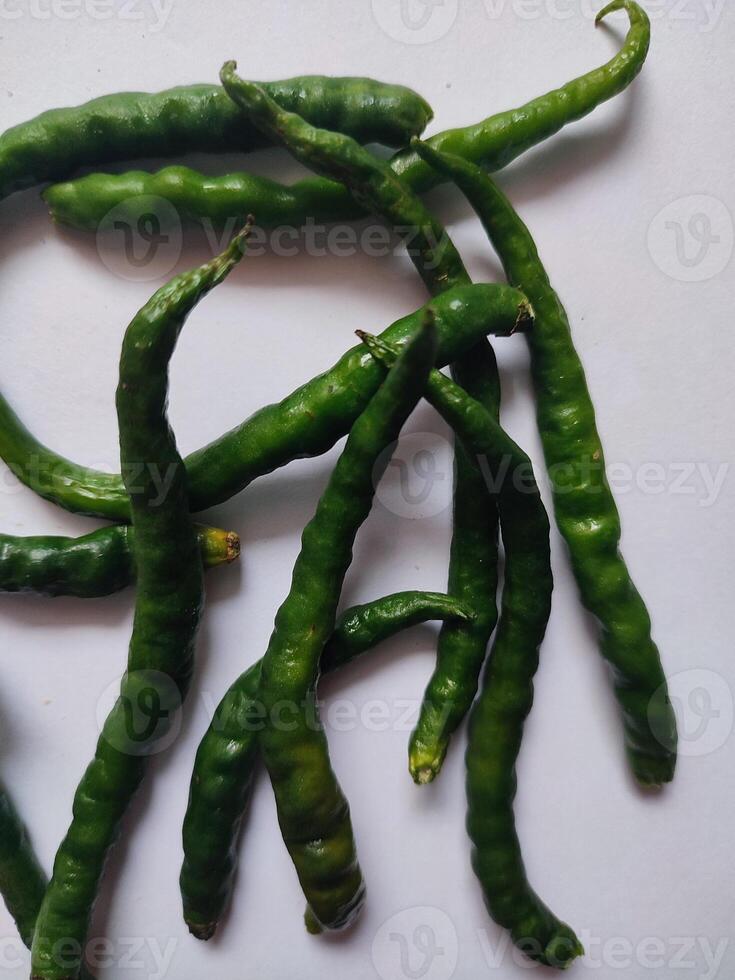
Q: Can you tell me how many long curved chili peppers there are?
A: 11